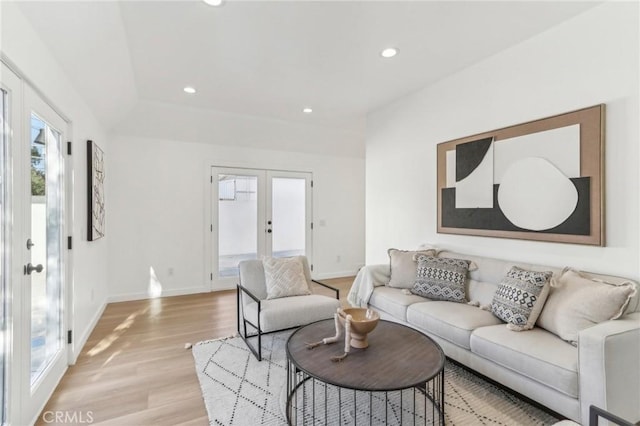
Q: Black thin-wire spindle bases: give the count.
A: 1